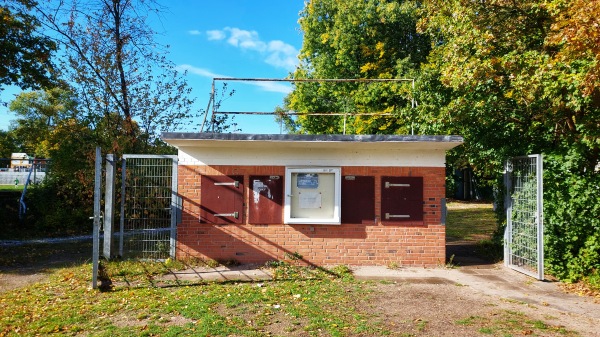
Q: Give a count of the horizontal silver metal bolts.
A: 4